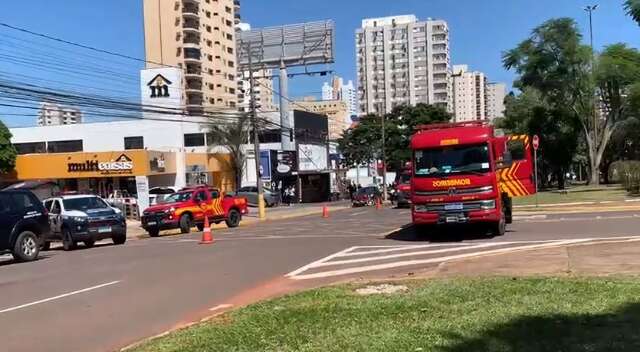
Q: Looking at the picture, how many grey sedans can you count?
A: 1